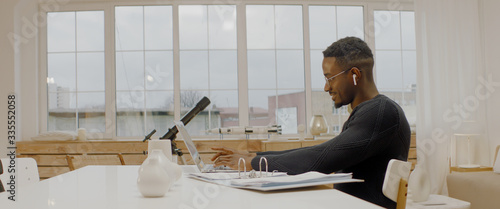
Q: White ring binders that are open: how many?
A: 1